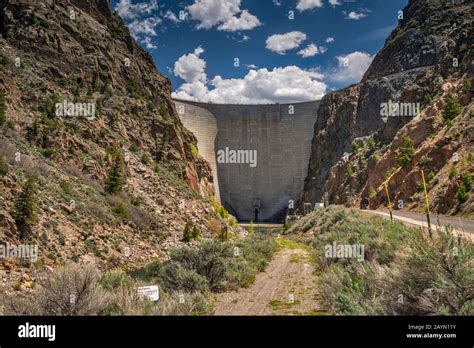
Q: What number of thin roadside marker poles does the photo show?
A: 2